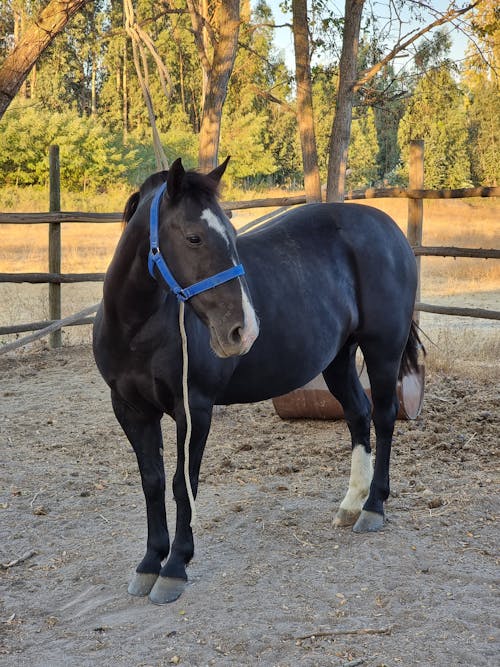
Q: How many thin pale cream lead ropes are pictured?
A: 1